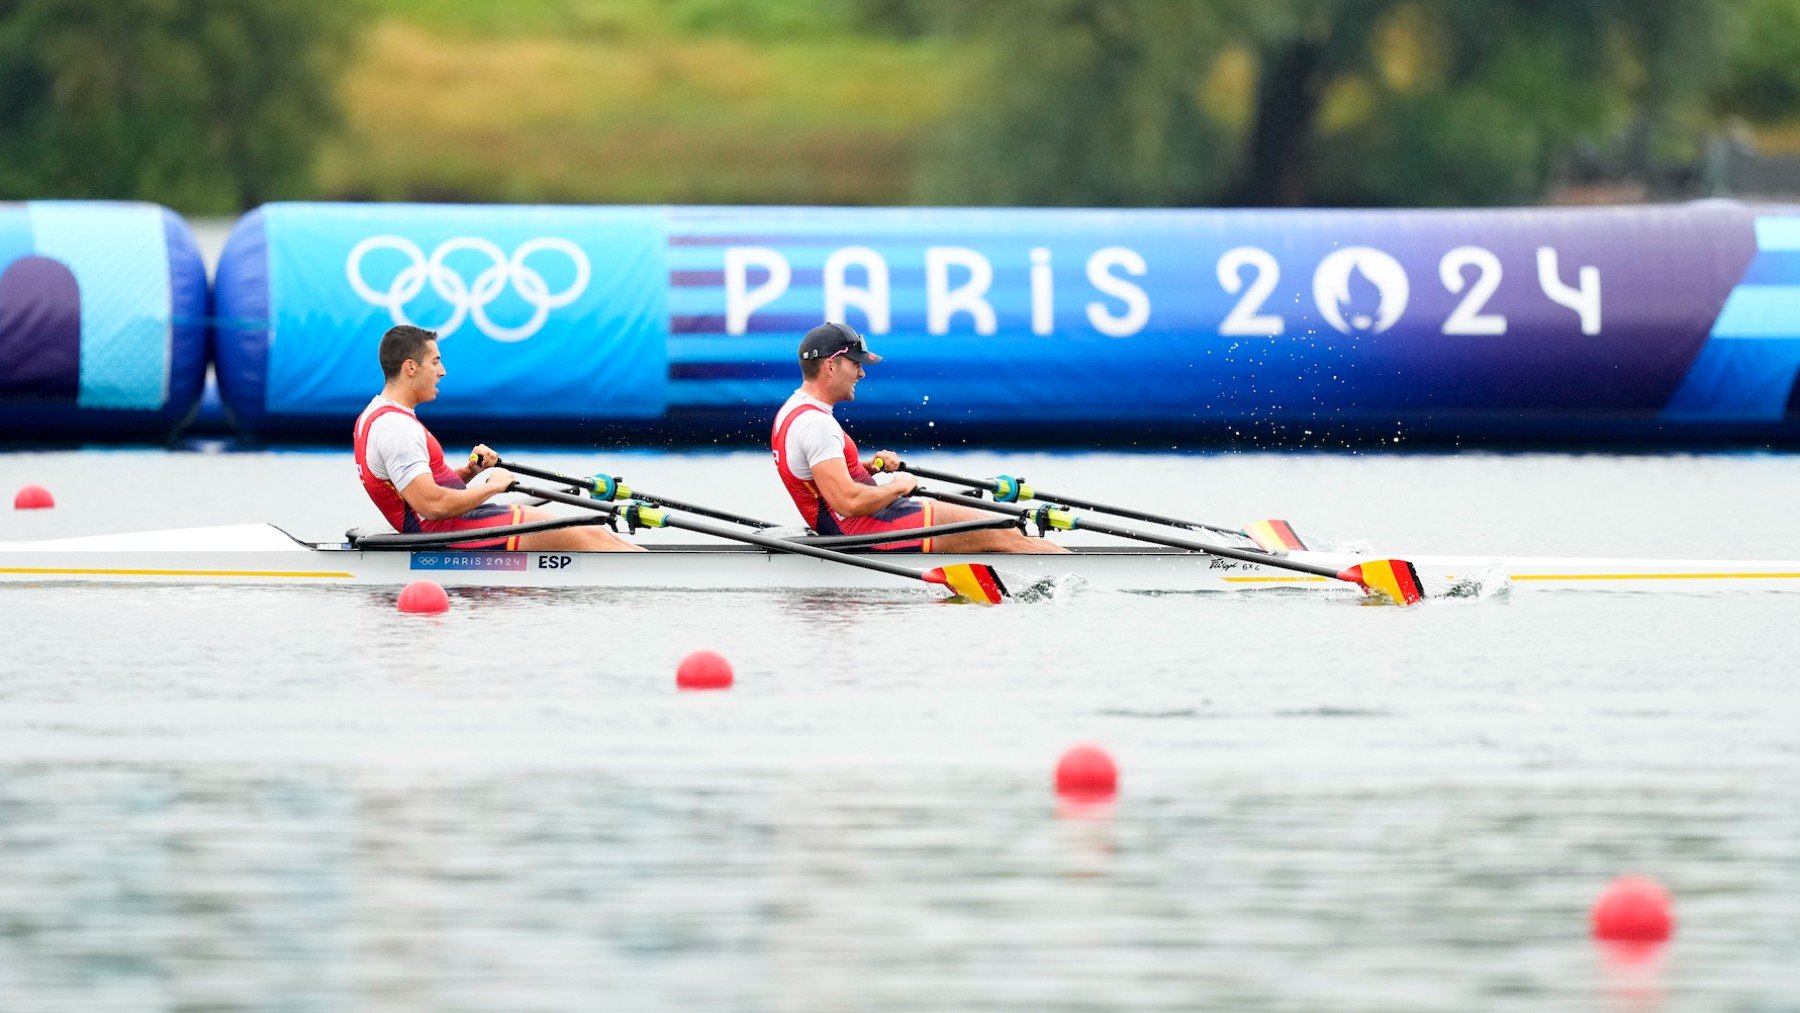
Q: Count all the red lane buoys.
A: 5